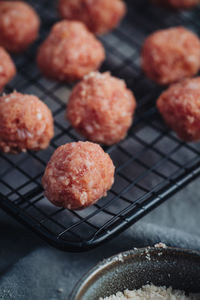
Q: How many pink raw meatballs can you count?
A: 10